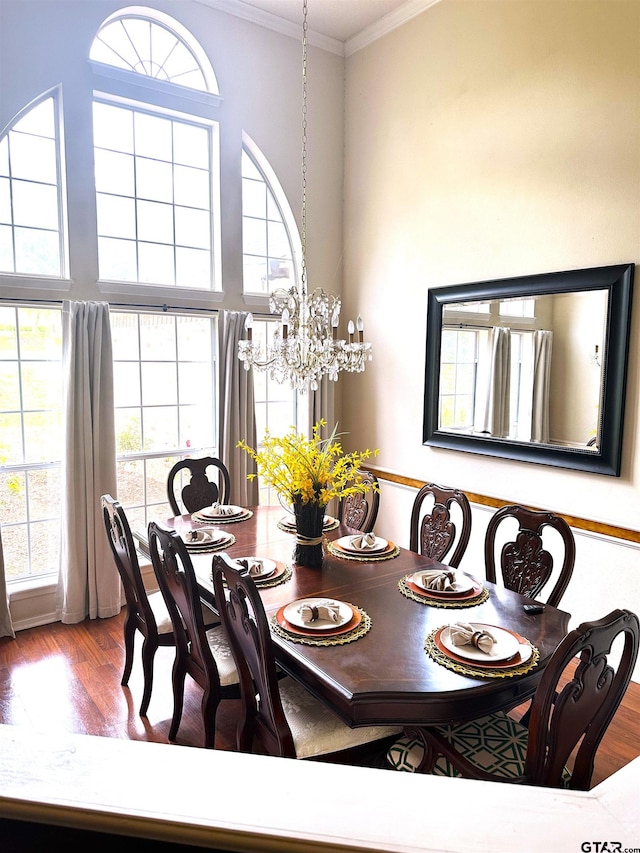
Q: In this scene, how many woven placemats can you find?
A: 8